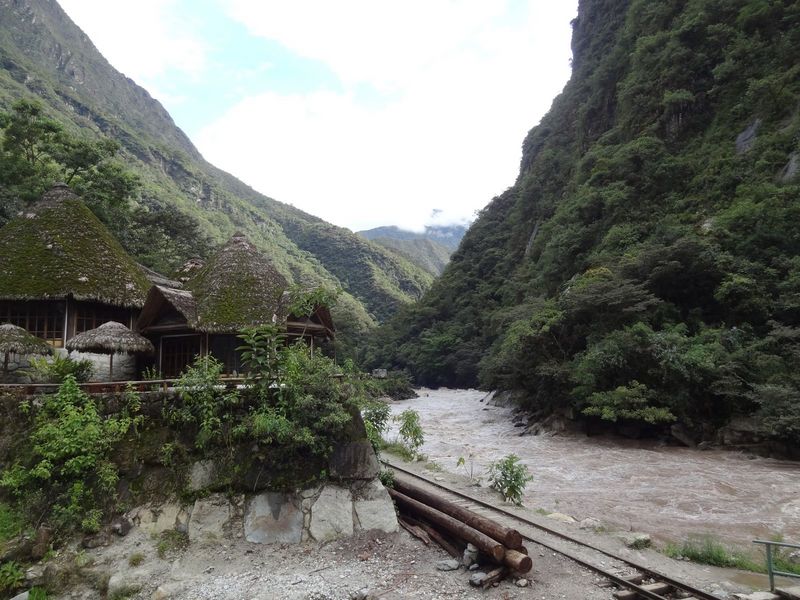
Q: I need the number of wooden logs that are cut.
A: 4